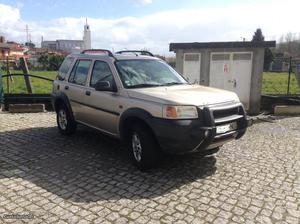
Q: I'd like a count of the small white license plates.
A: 1